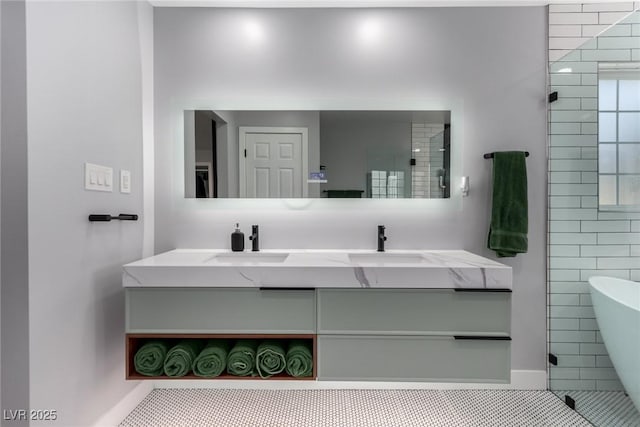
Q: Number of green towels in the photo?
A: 7